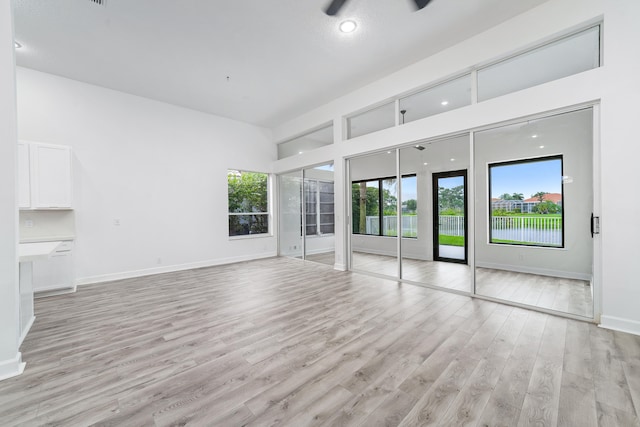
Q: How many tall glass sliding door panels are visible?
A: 5